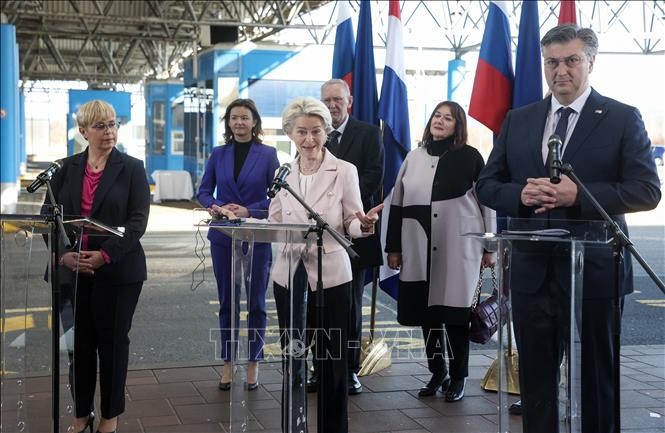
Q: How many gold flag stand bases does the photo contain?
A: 2